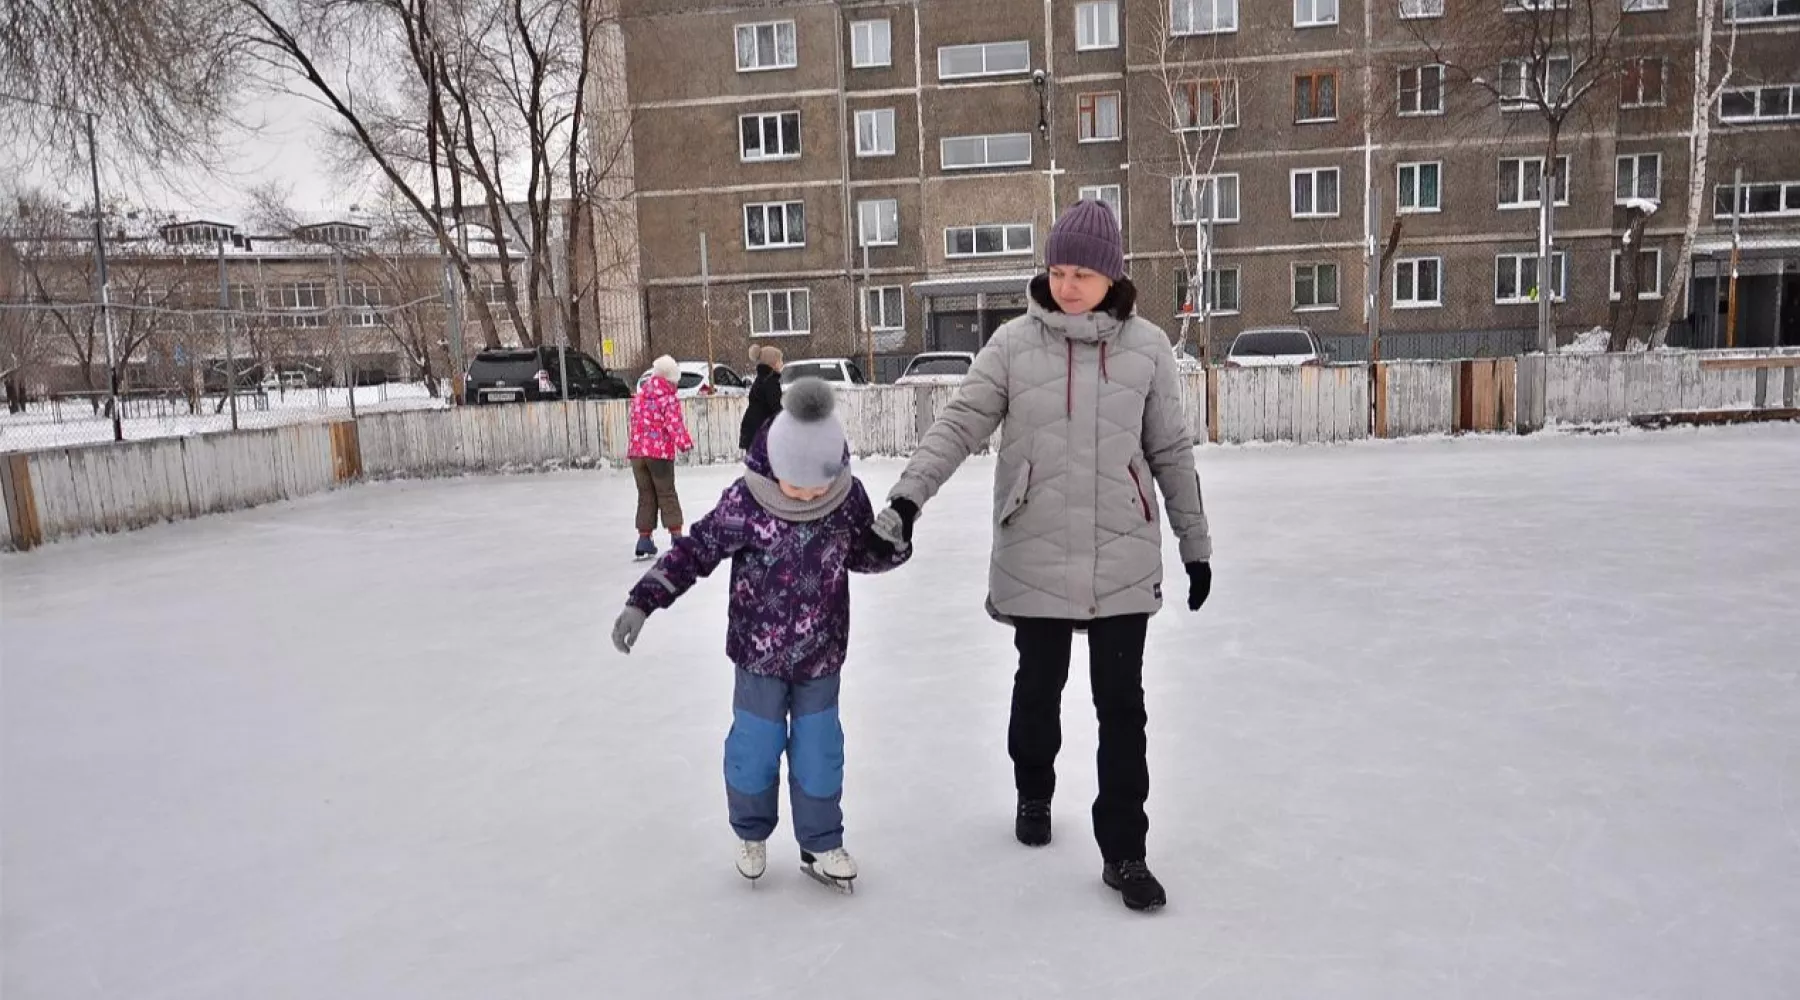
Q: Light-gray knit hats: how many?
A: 1